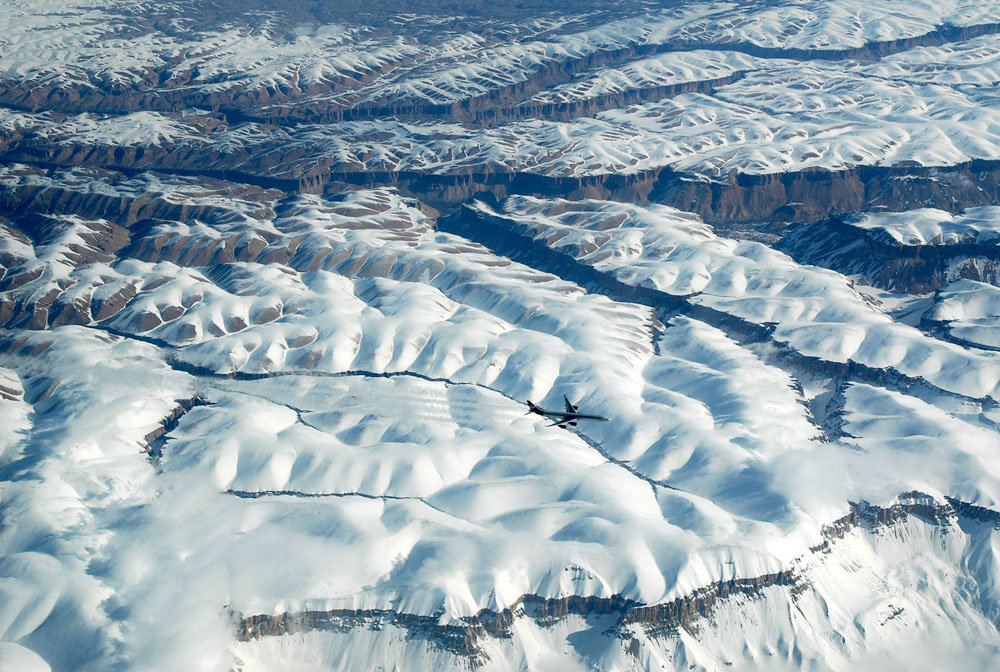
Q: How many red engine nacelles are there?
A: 3